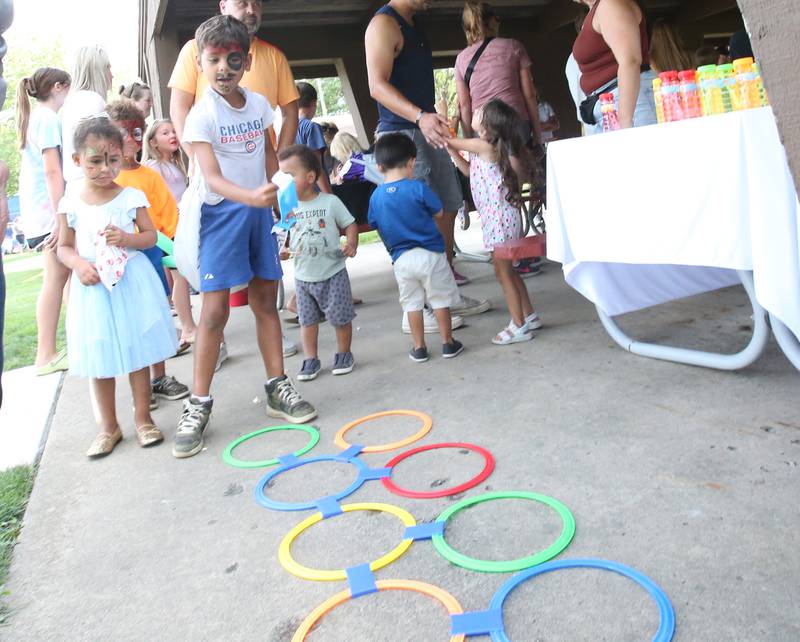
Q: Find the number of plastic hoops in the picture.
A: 8